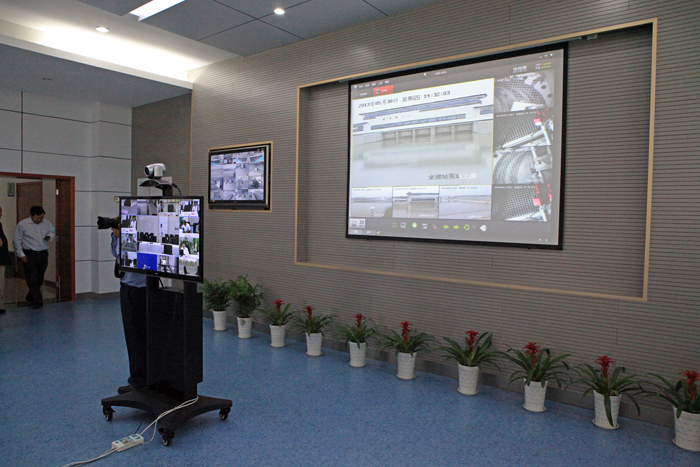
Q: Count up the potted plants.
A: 10